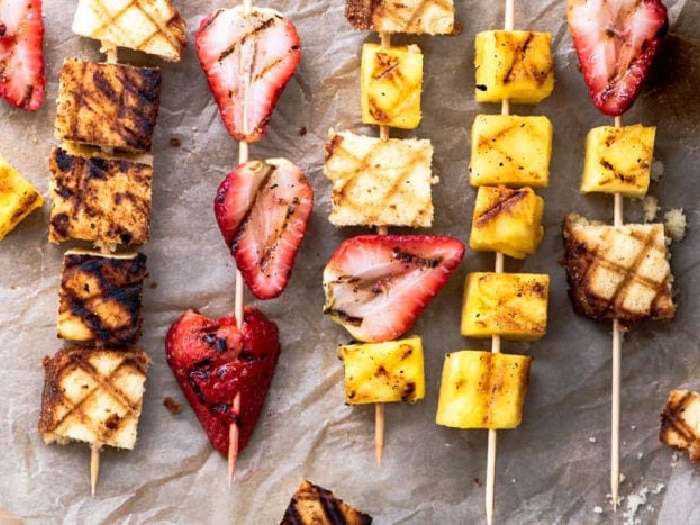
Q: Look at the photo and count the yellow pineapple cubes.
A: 9